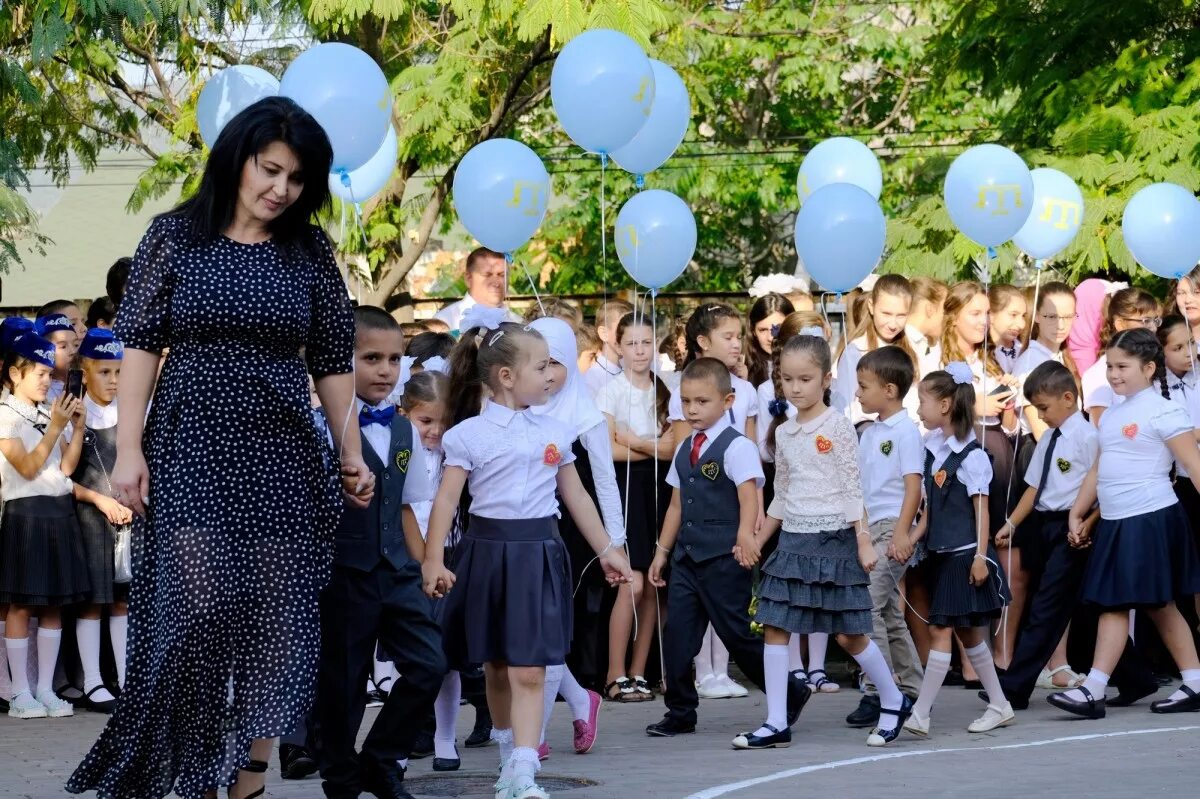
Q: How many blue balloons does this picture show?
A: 12